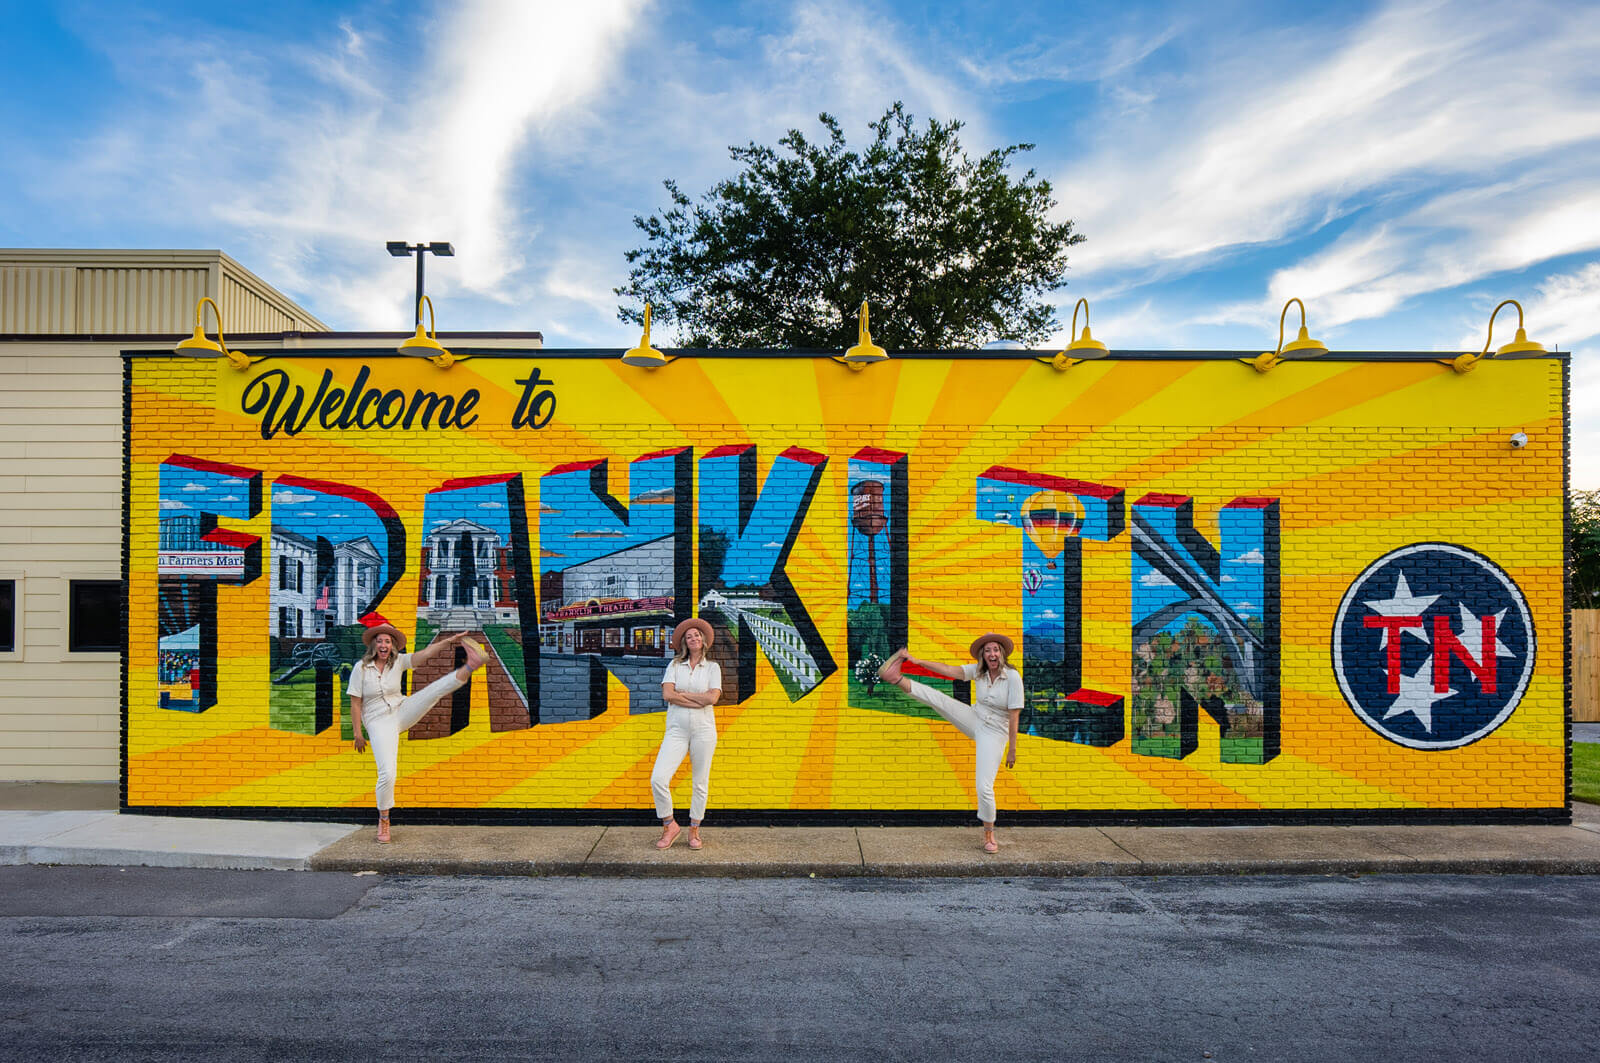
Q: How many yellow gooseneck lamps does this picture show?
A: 7